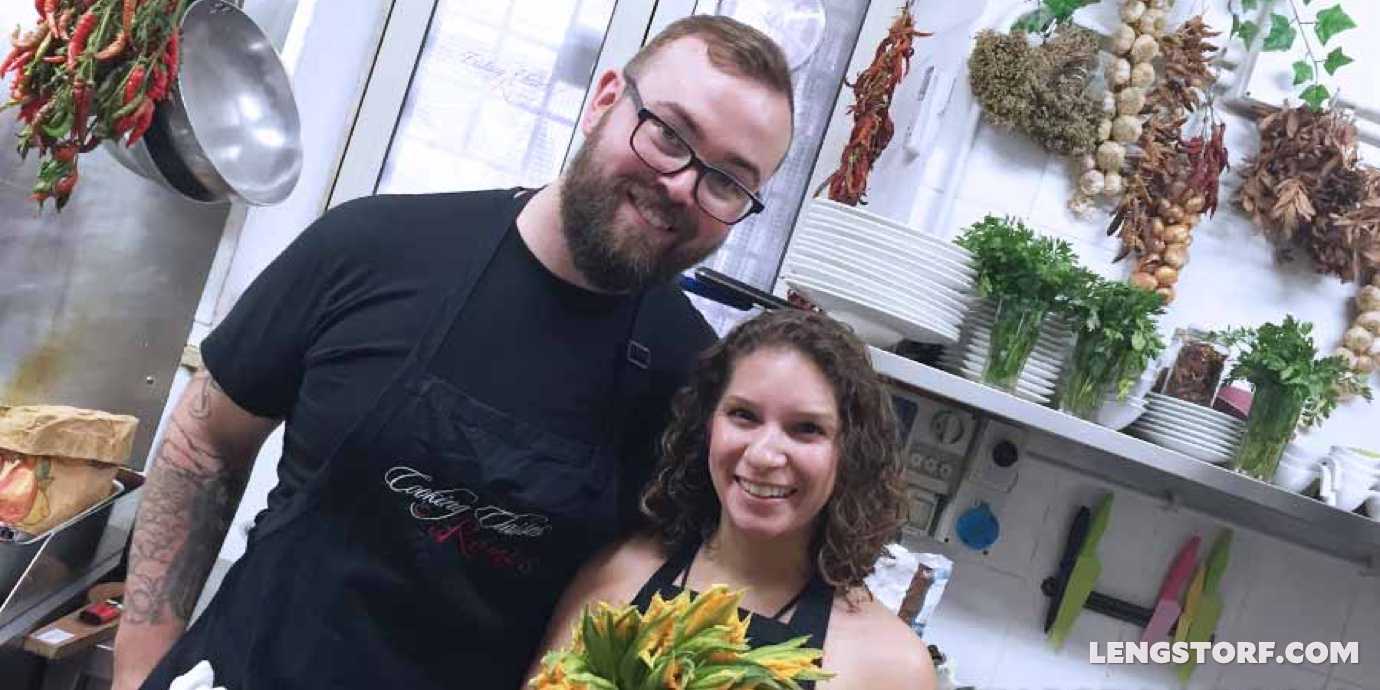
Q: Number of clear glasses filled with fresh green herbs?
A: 3